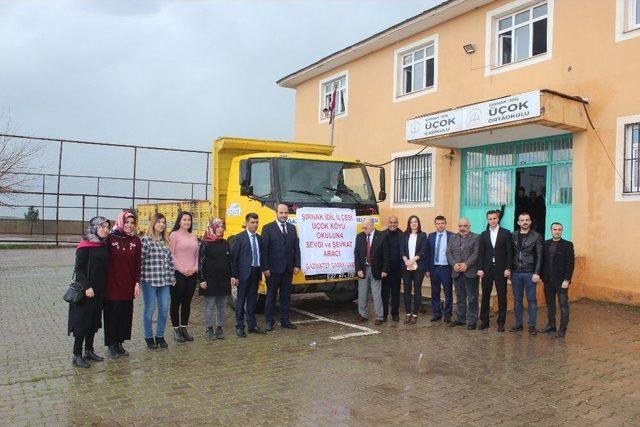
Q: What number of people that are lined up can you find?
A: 15